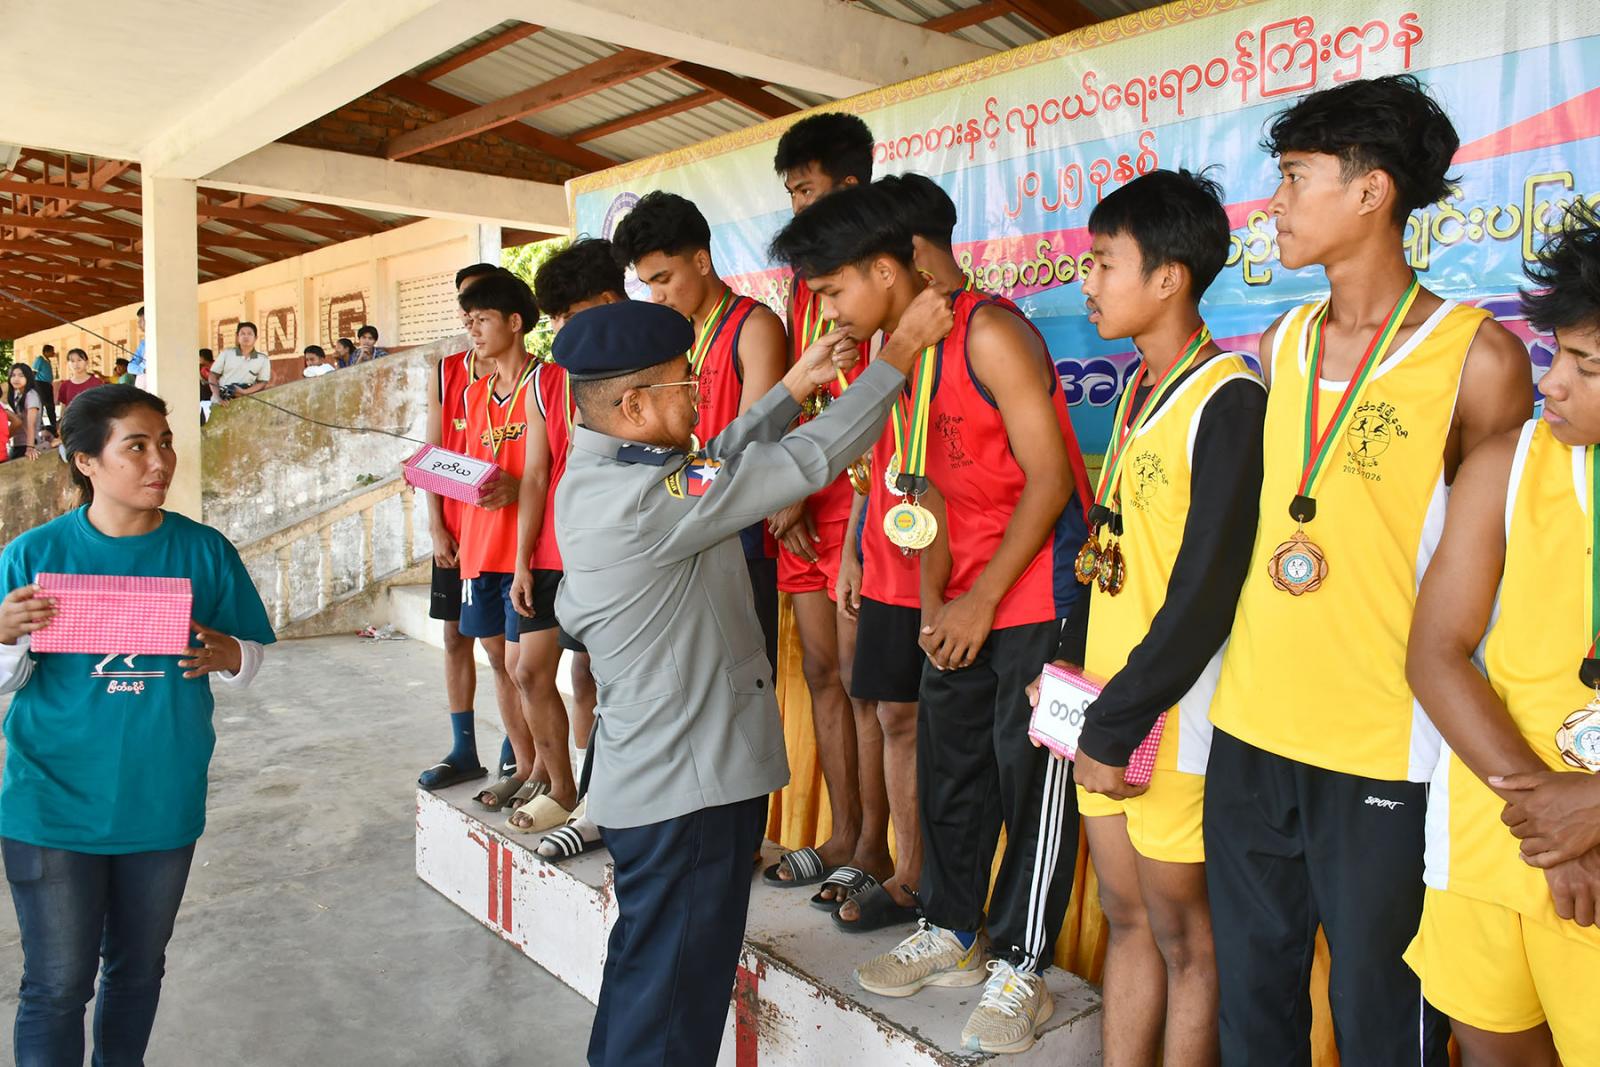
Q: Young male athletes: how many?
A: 10